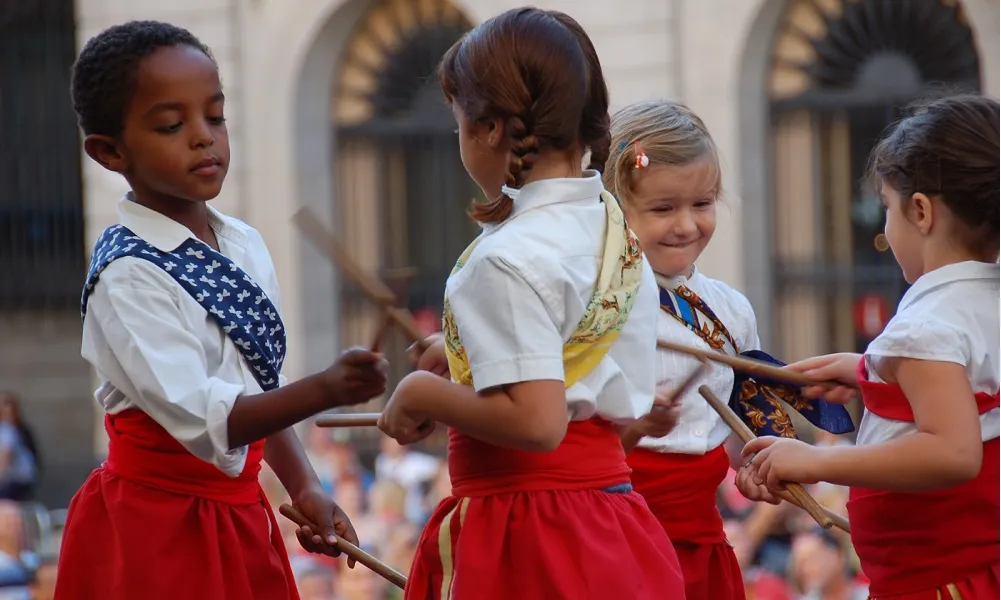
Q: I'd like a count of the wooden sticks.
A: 8